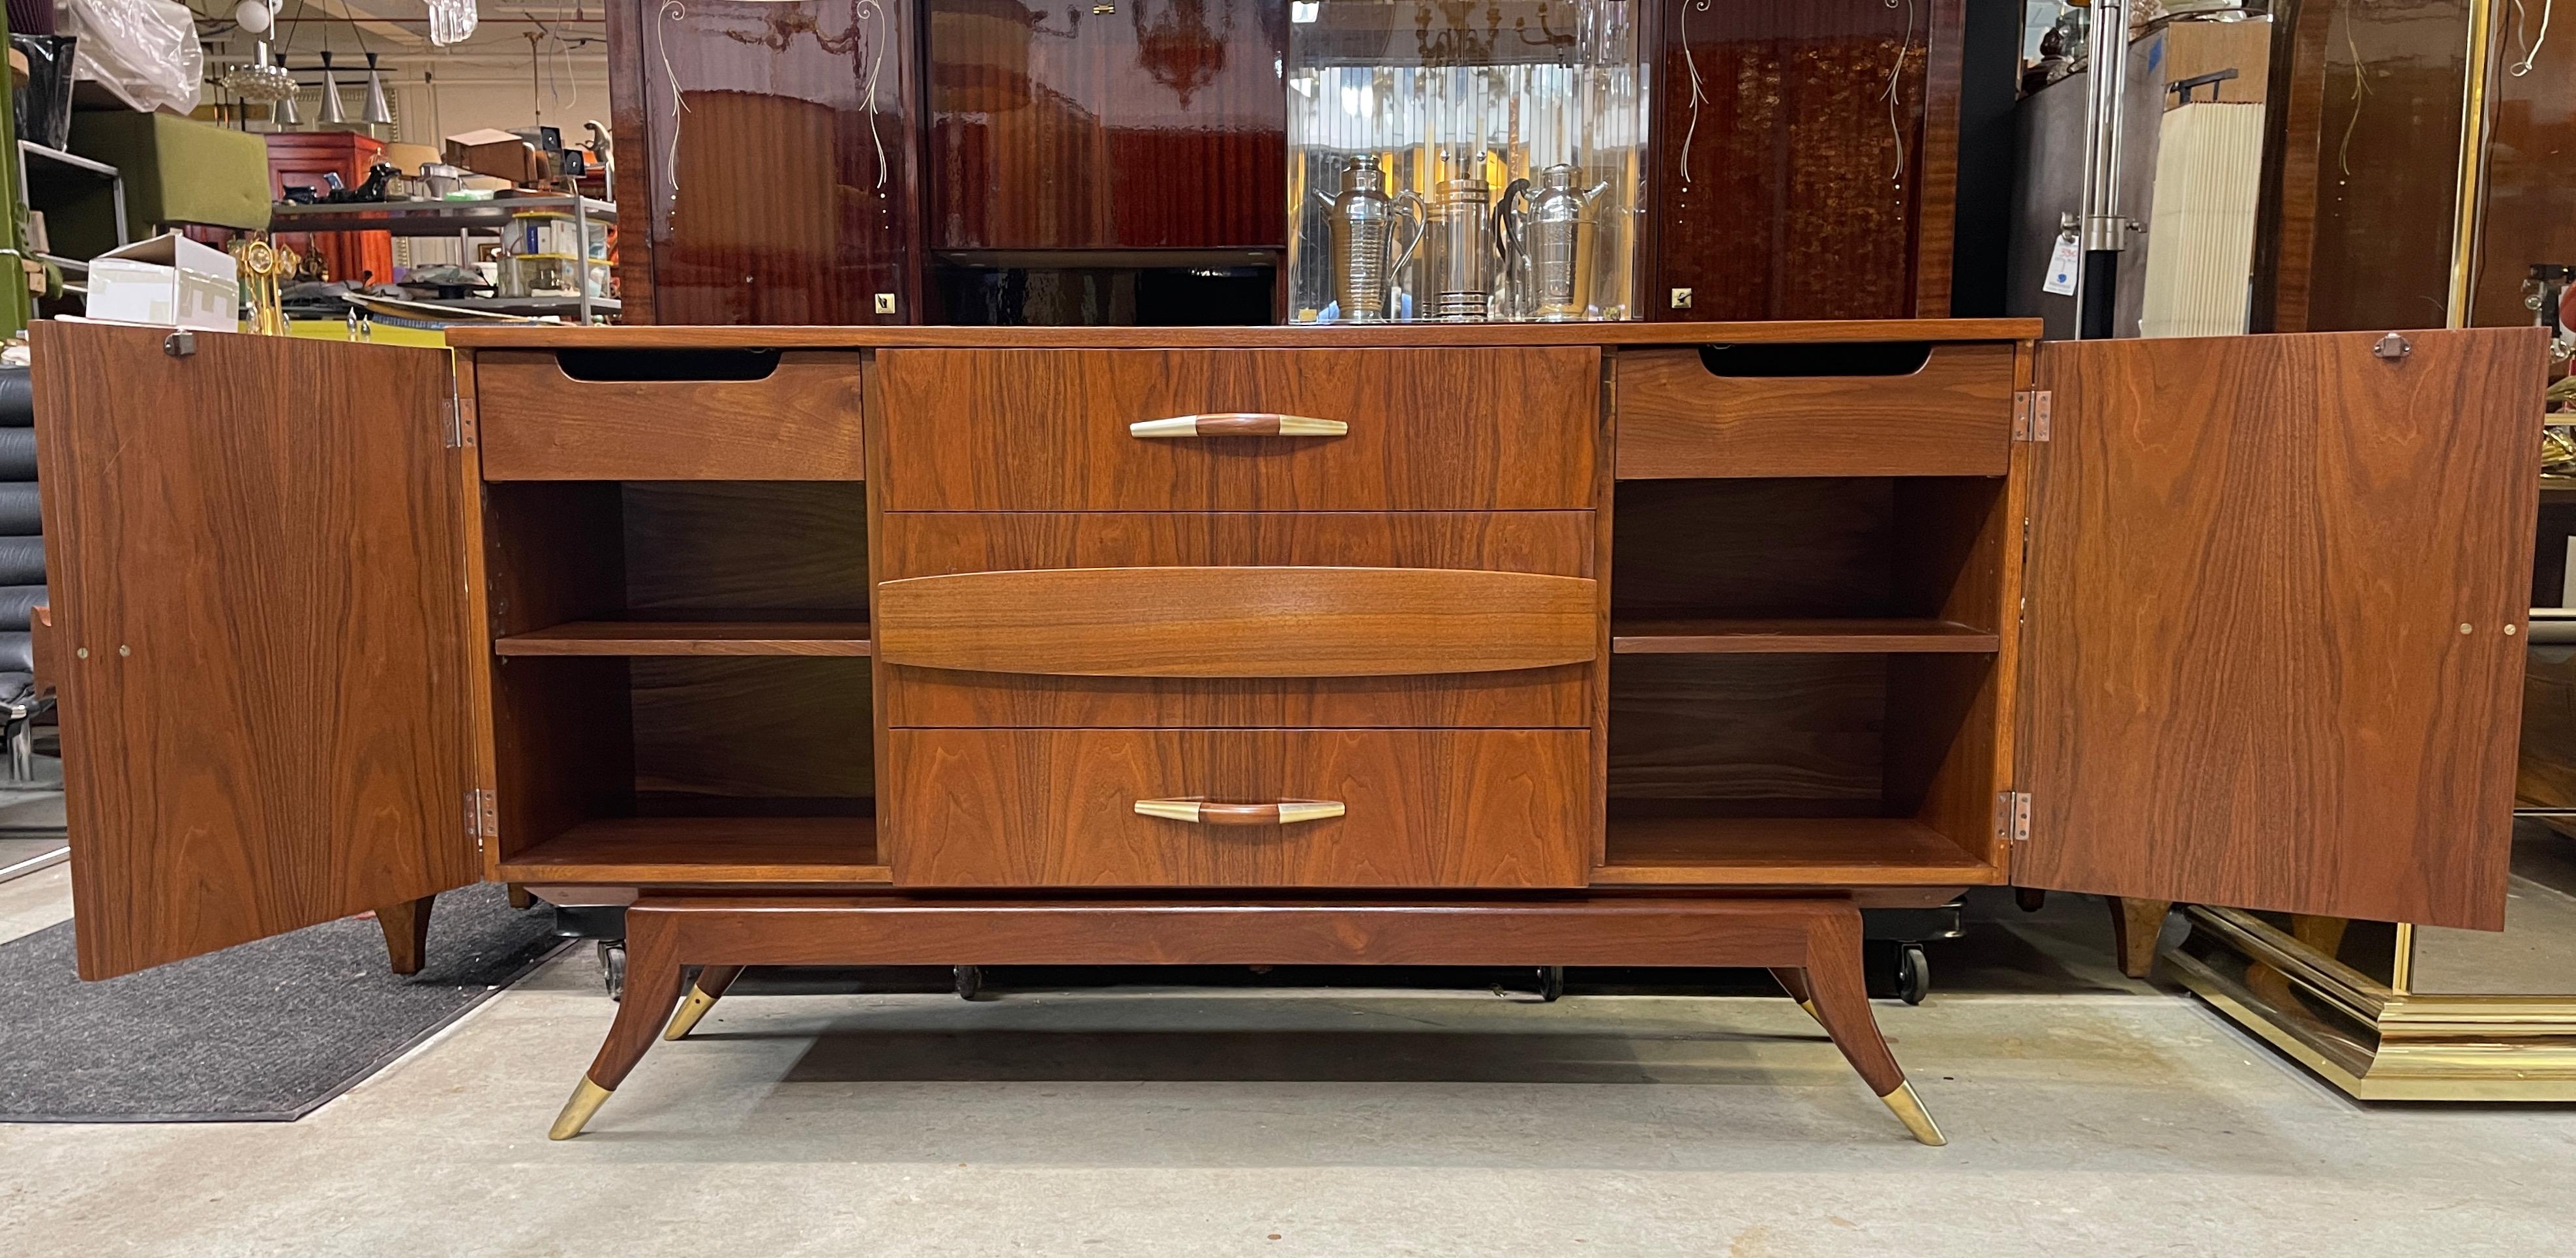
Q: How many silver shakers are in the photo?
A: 3